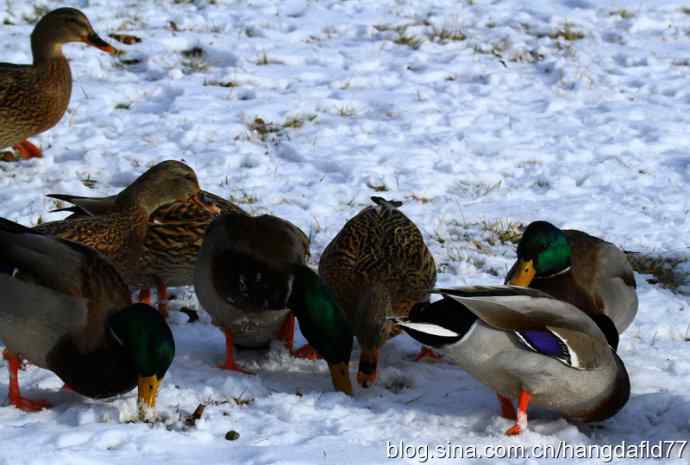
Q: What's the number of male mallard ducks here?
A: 4